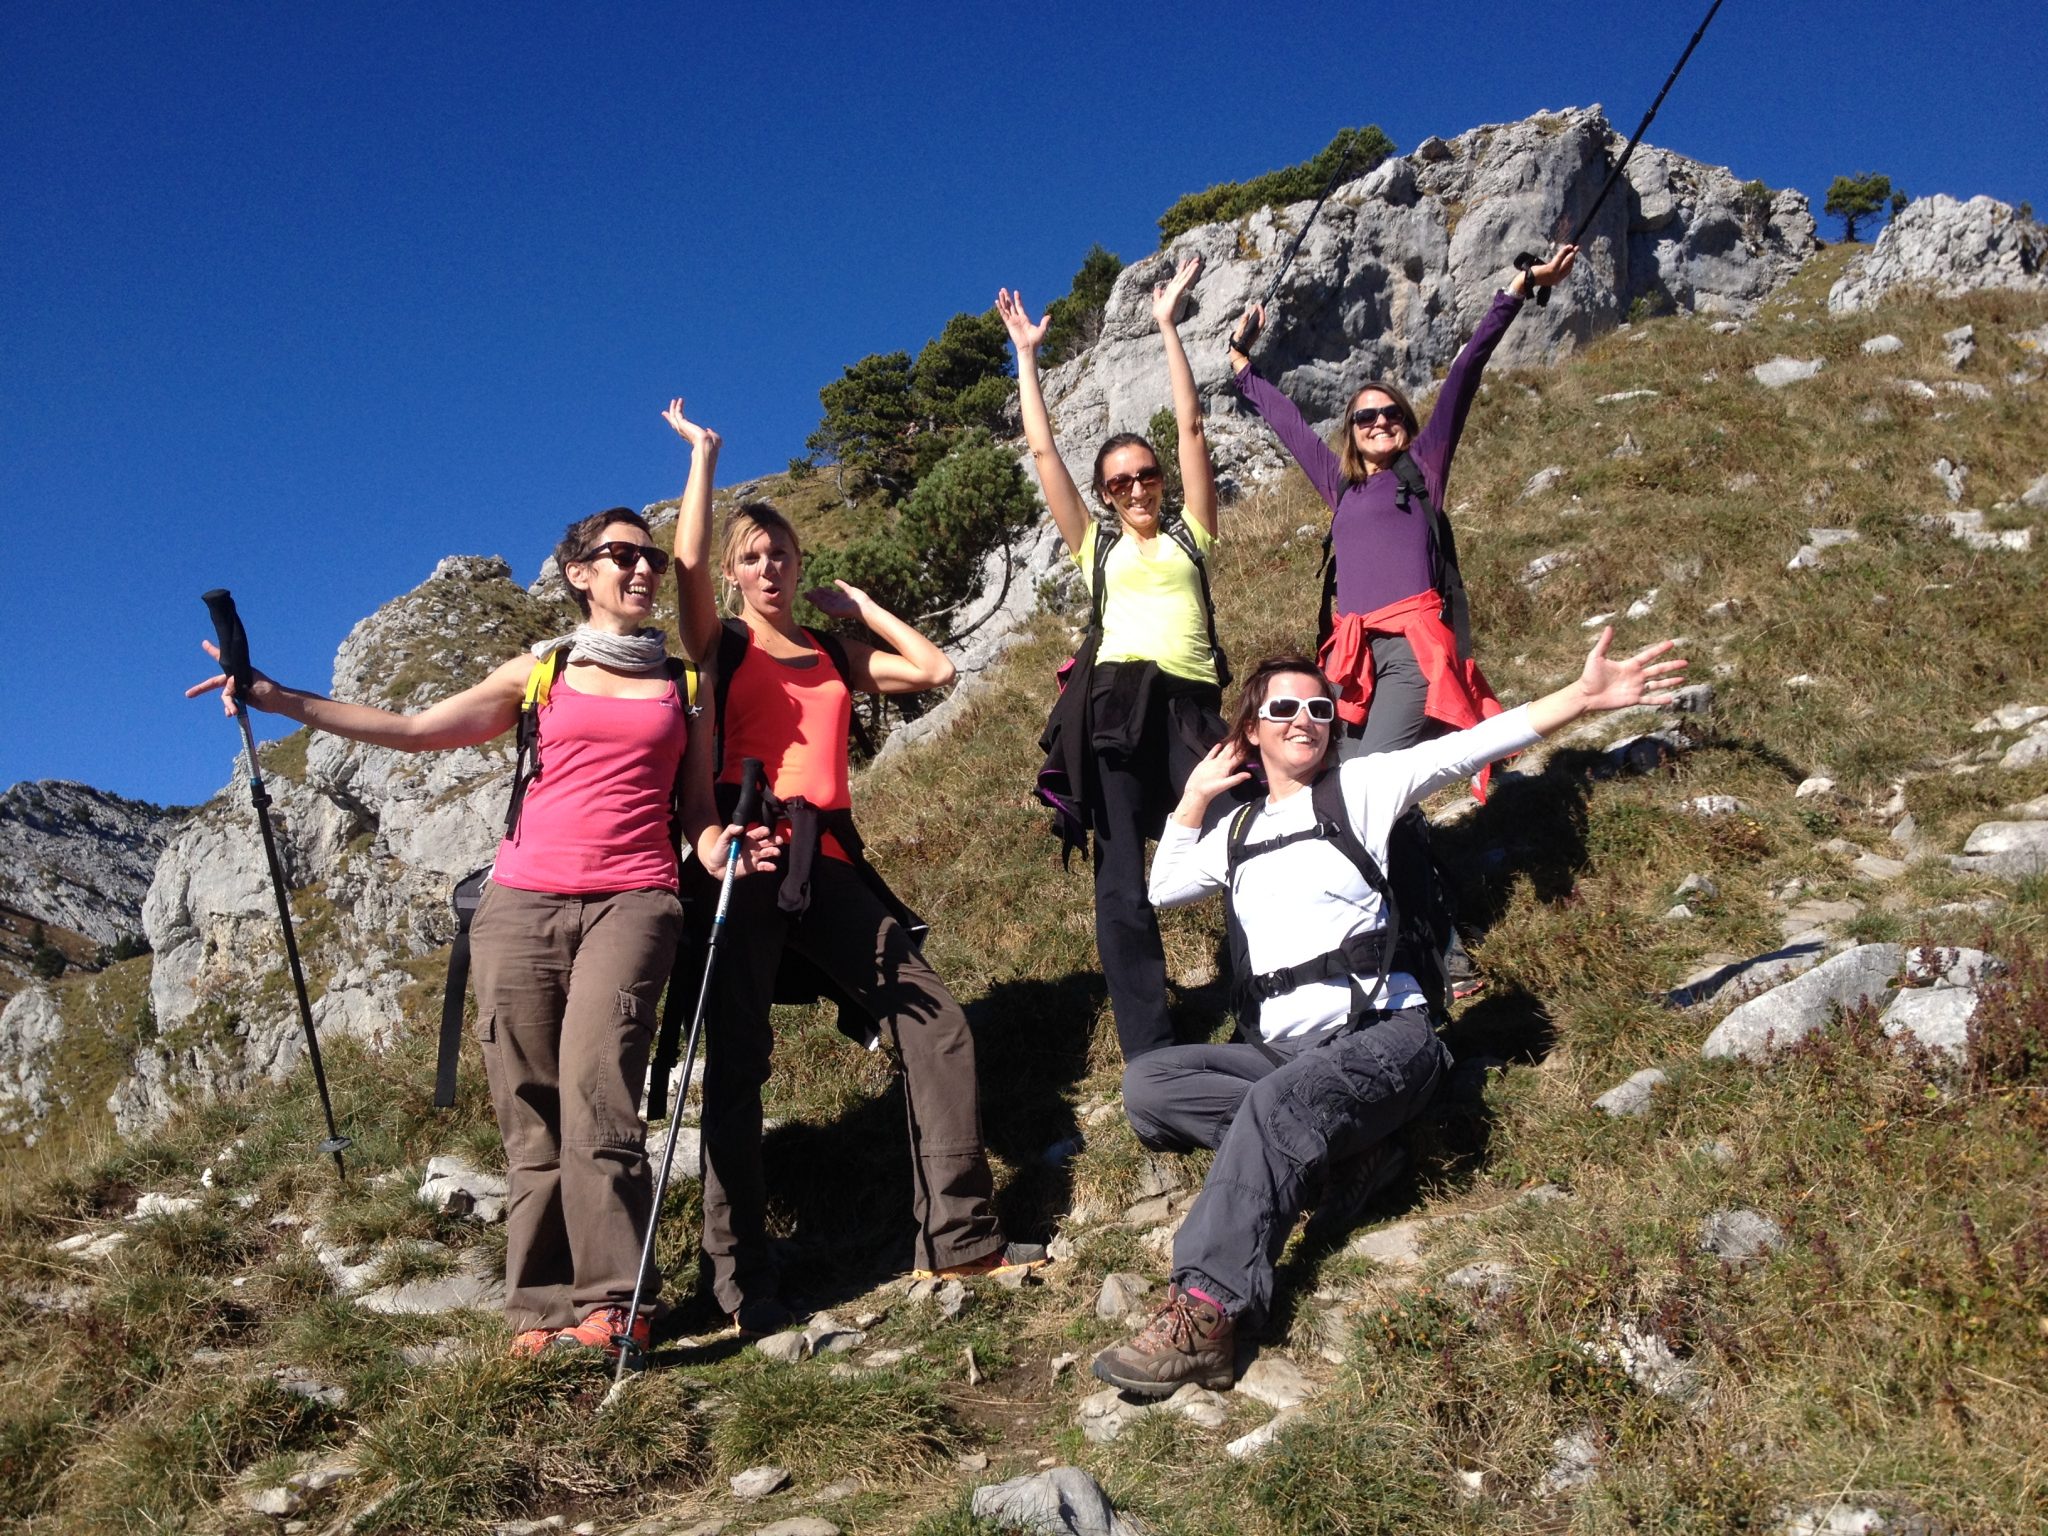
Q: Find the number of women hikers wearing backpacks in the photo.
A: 5